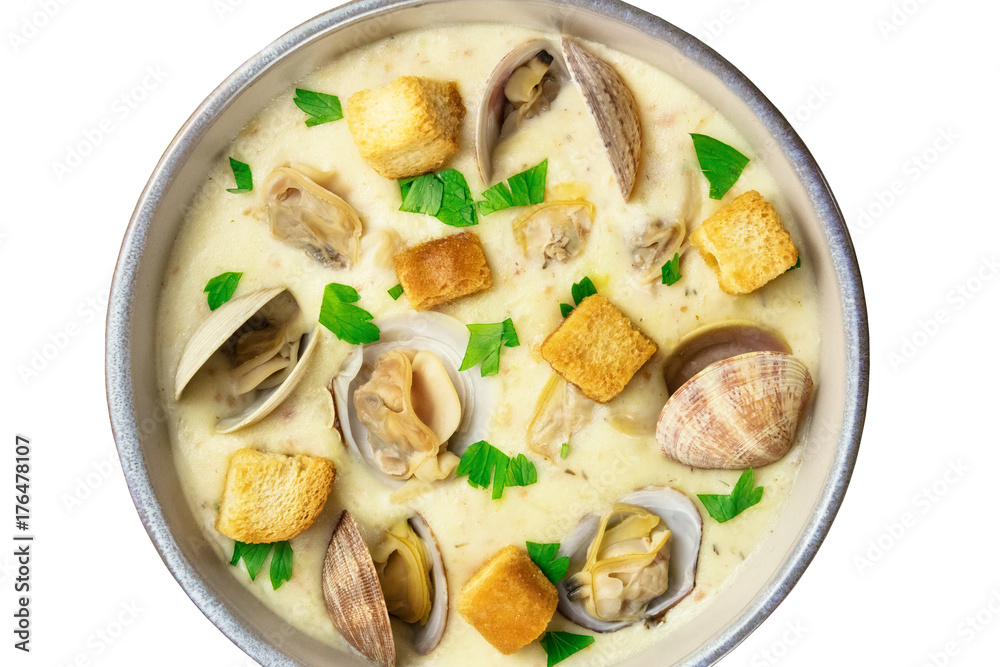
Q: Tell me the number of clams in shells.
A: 6